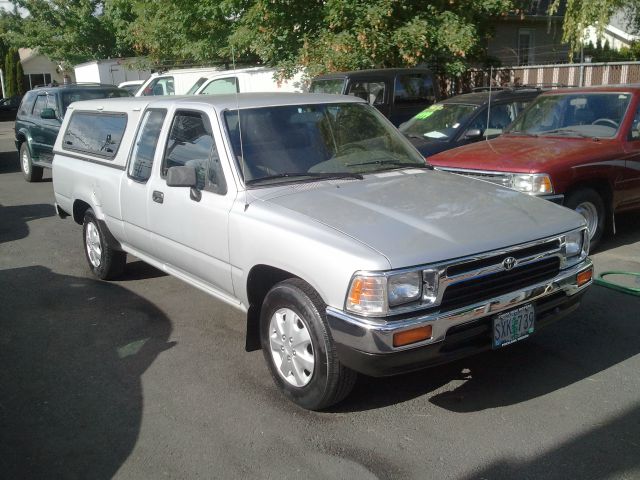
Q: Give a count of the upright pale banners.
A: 0